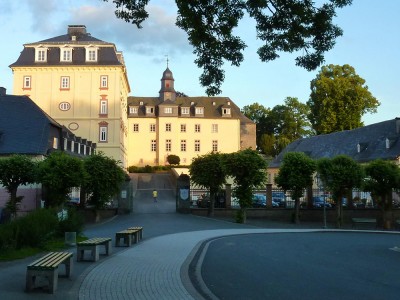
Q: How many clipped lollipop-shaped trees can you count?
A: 8